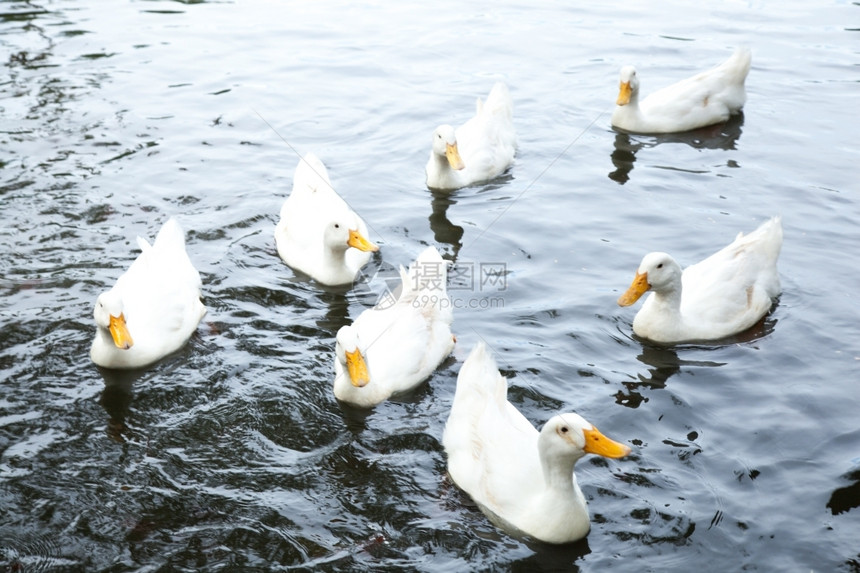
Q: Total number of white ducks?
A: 7